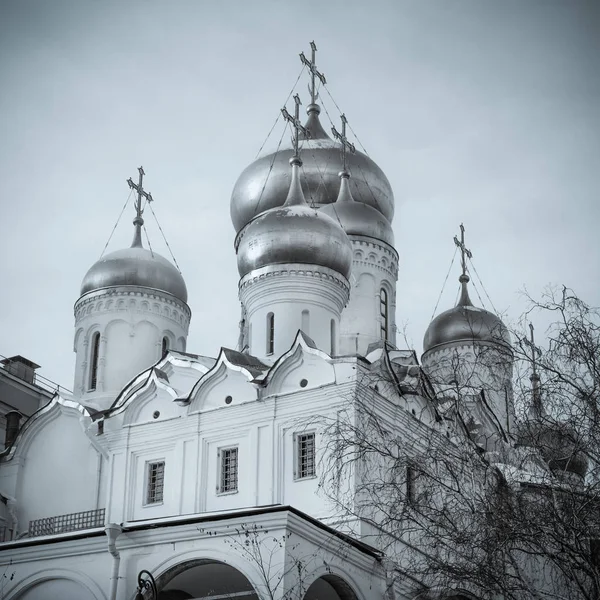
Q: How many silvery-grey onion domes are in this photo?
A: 6